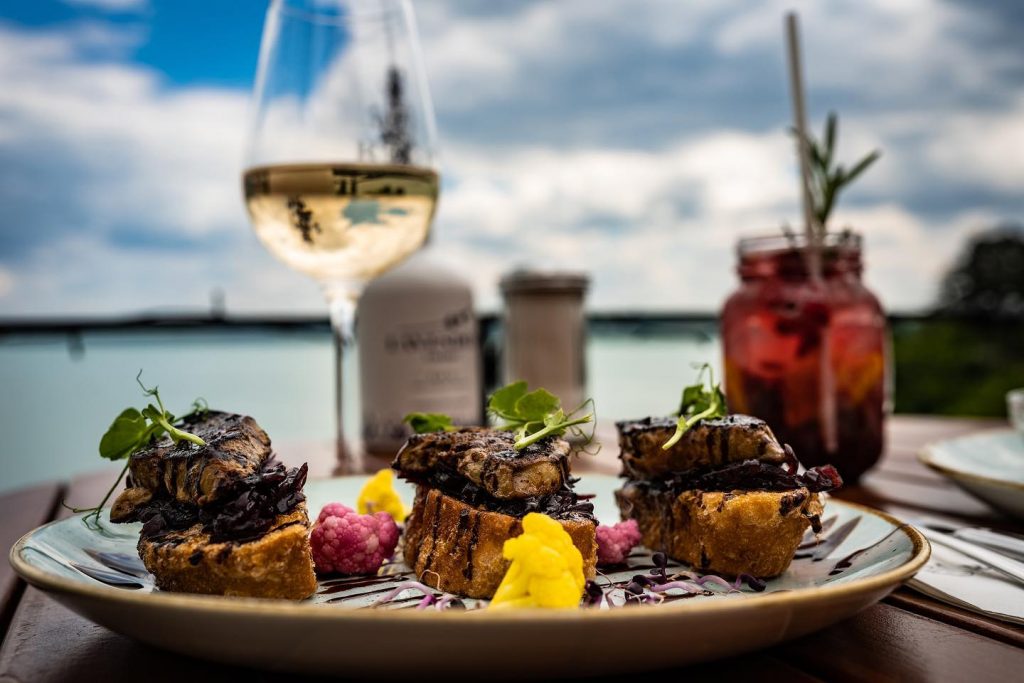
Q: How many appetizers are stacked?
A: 3